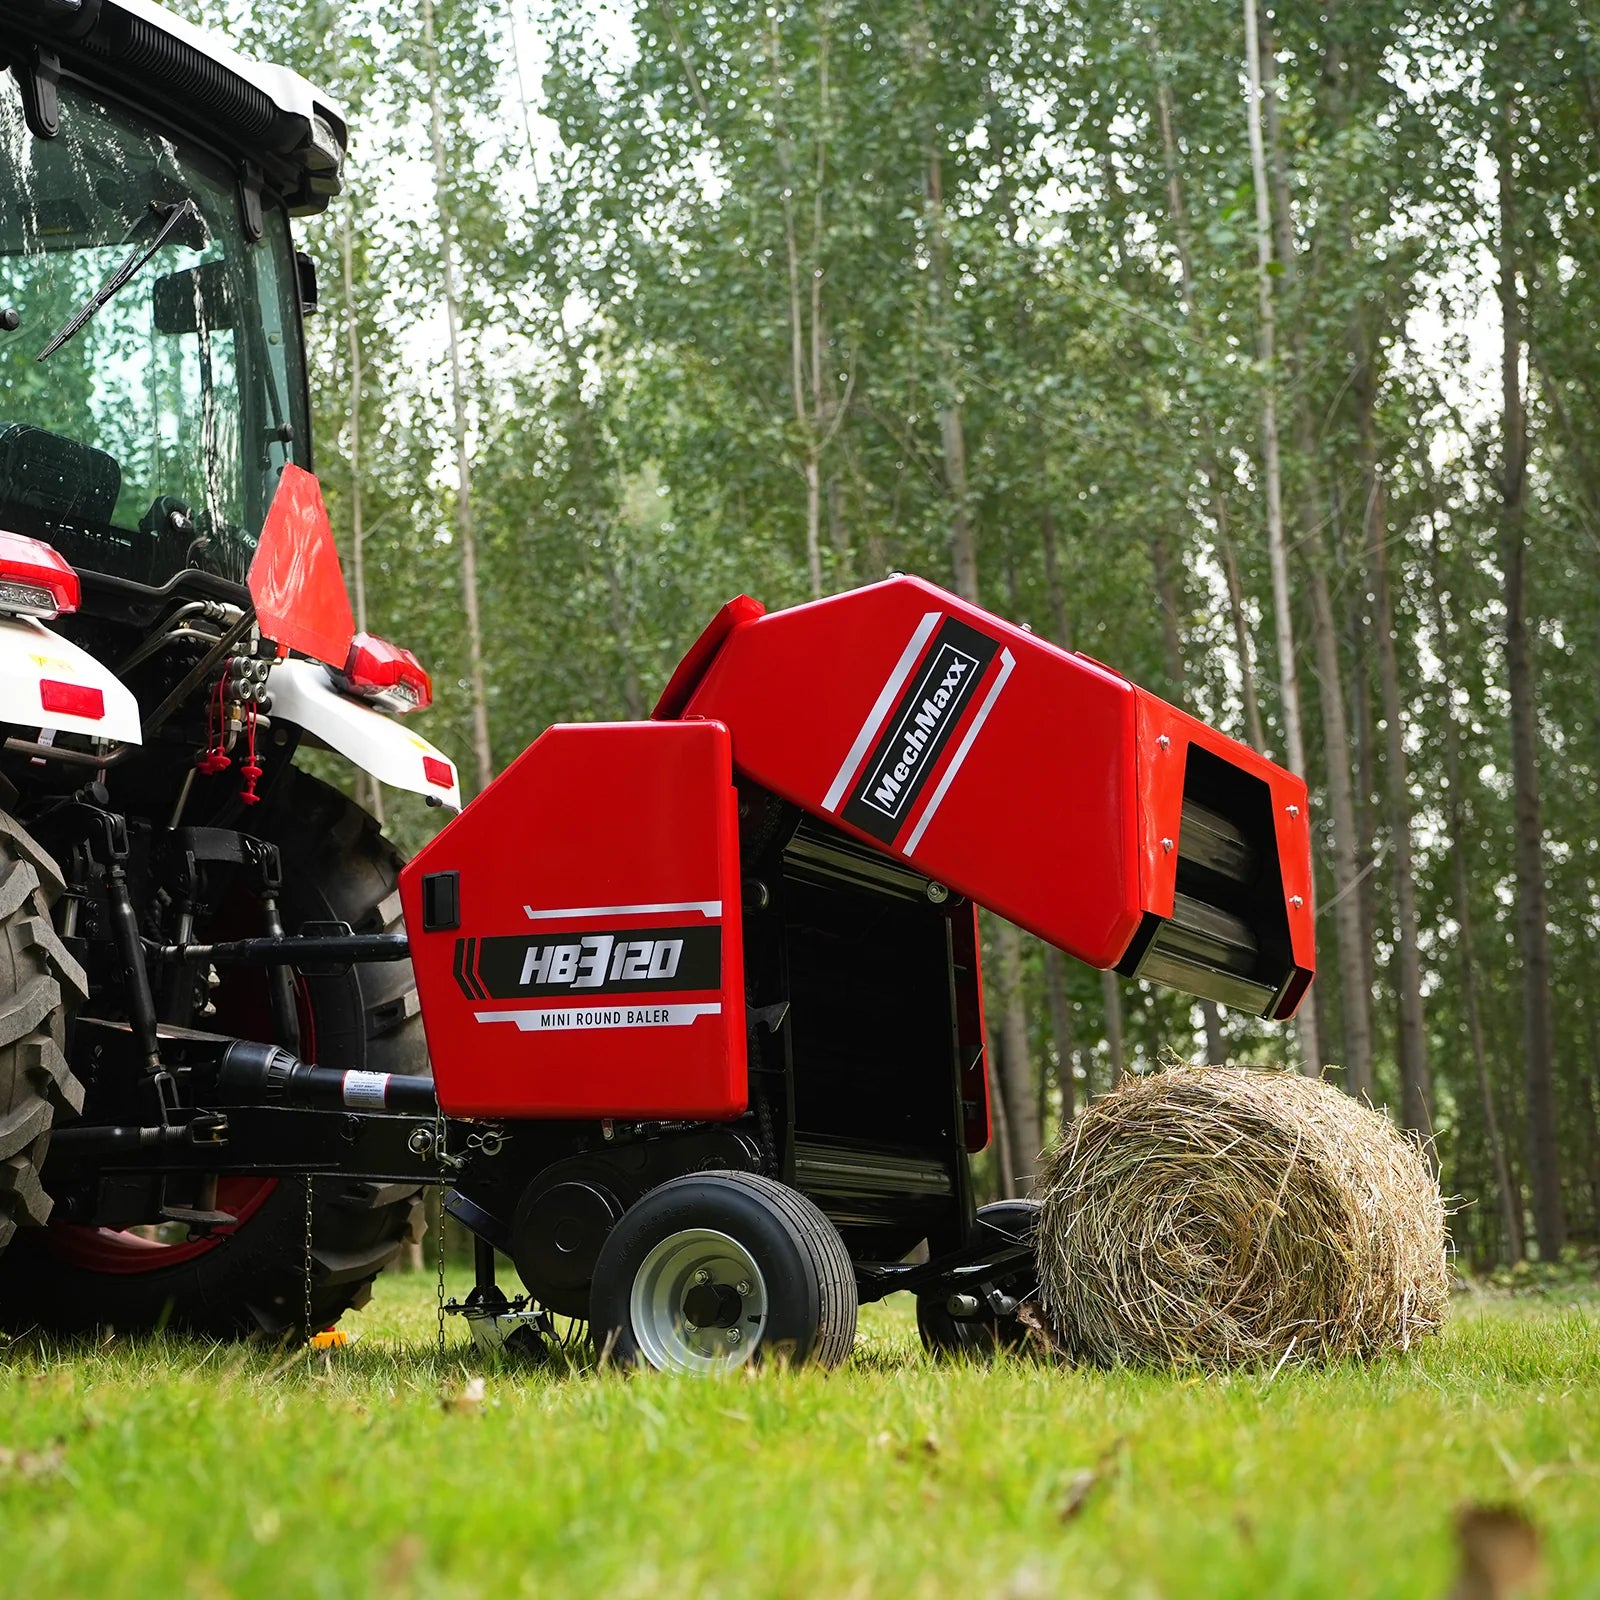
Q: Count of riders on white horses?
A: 0